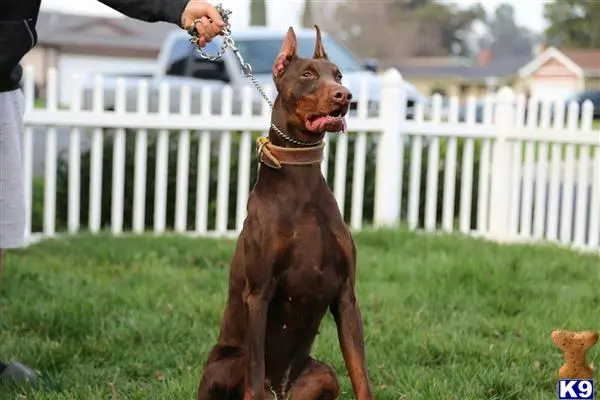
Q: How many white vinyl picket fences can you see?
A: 1